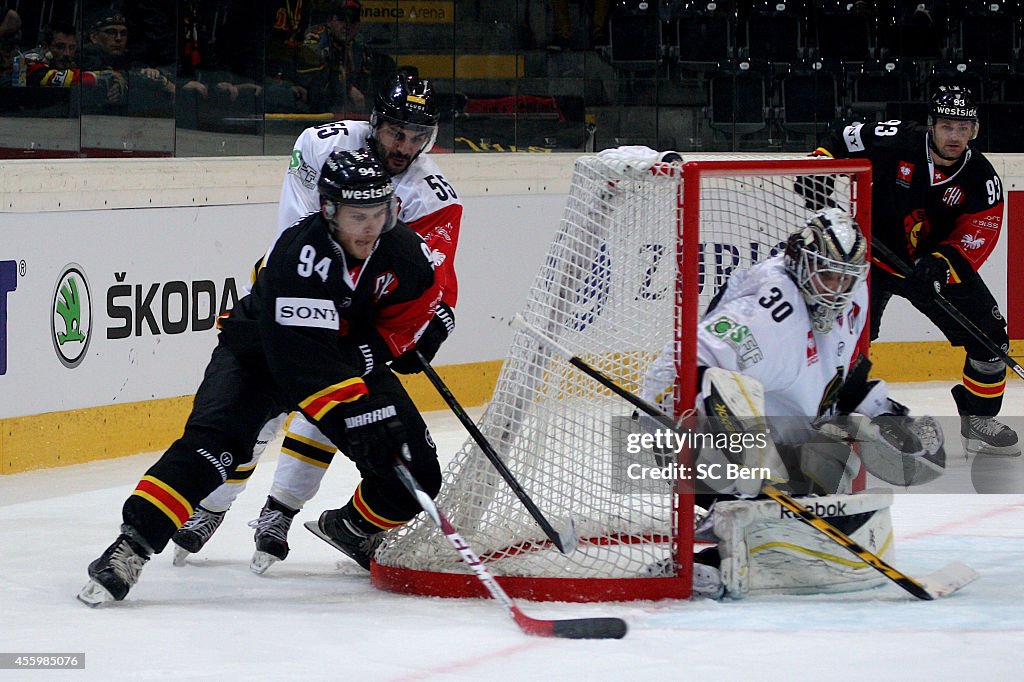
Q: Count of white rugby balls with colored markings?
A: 0